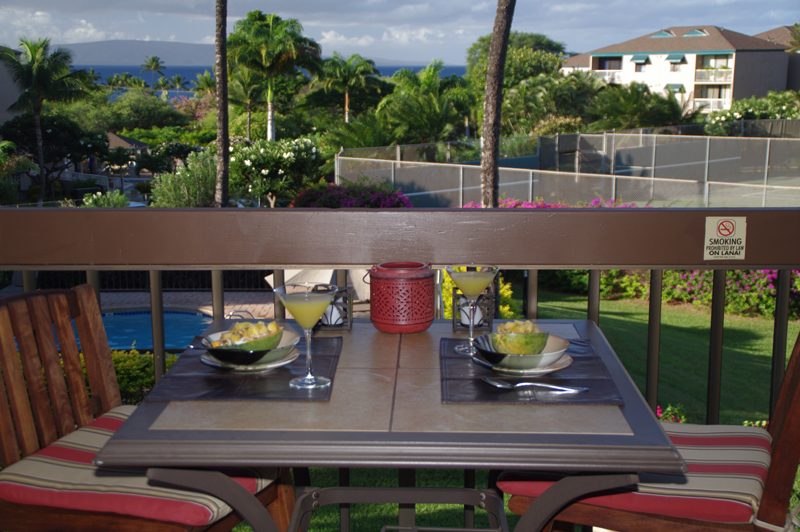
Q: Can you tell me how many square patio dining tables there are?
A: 1